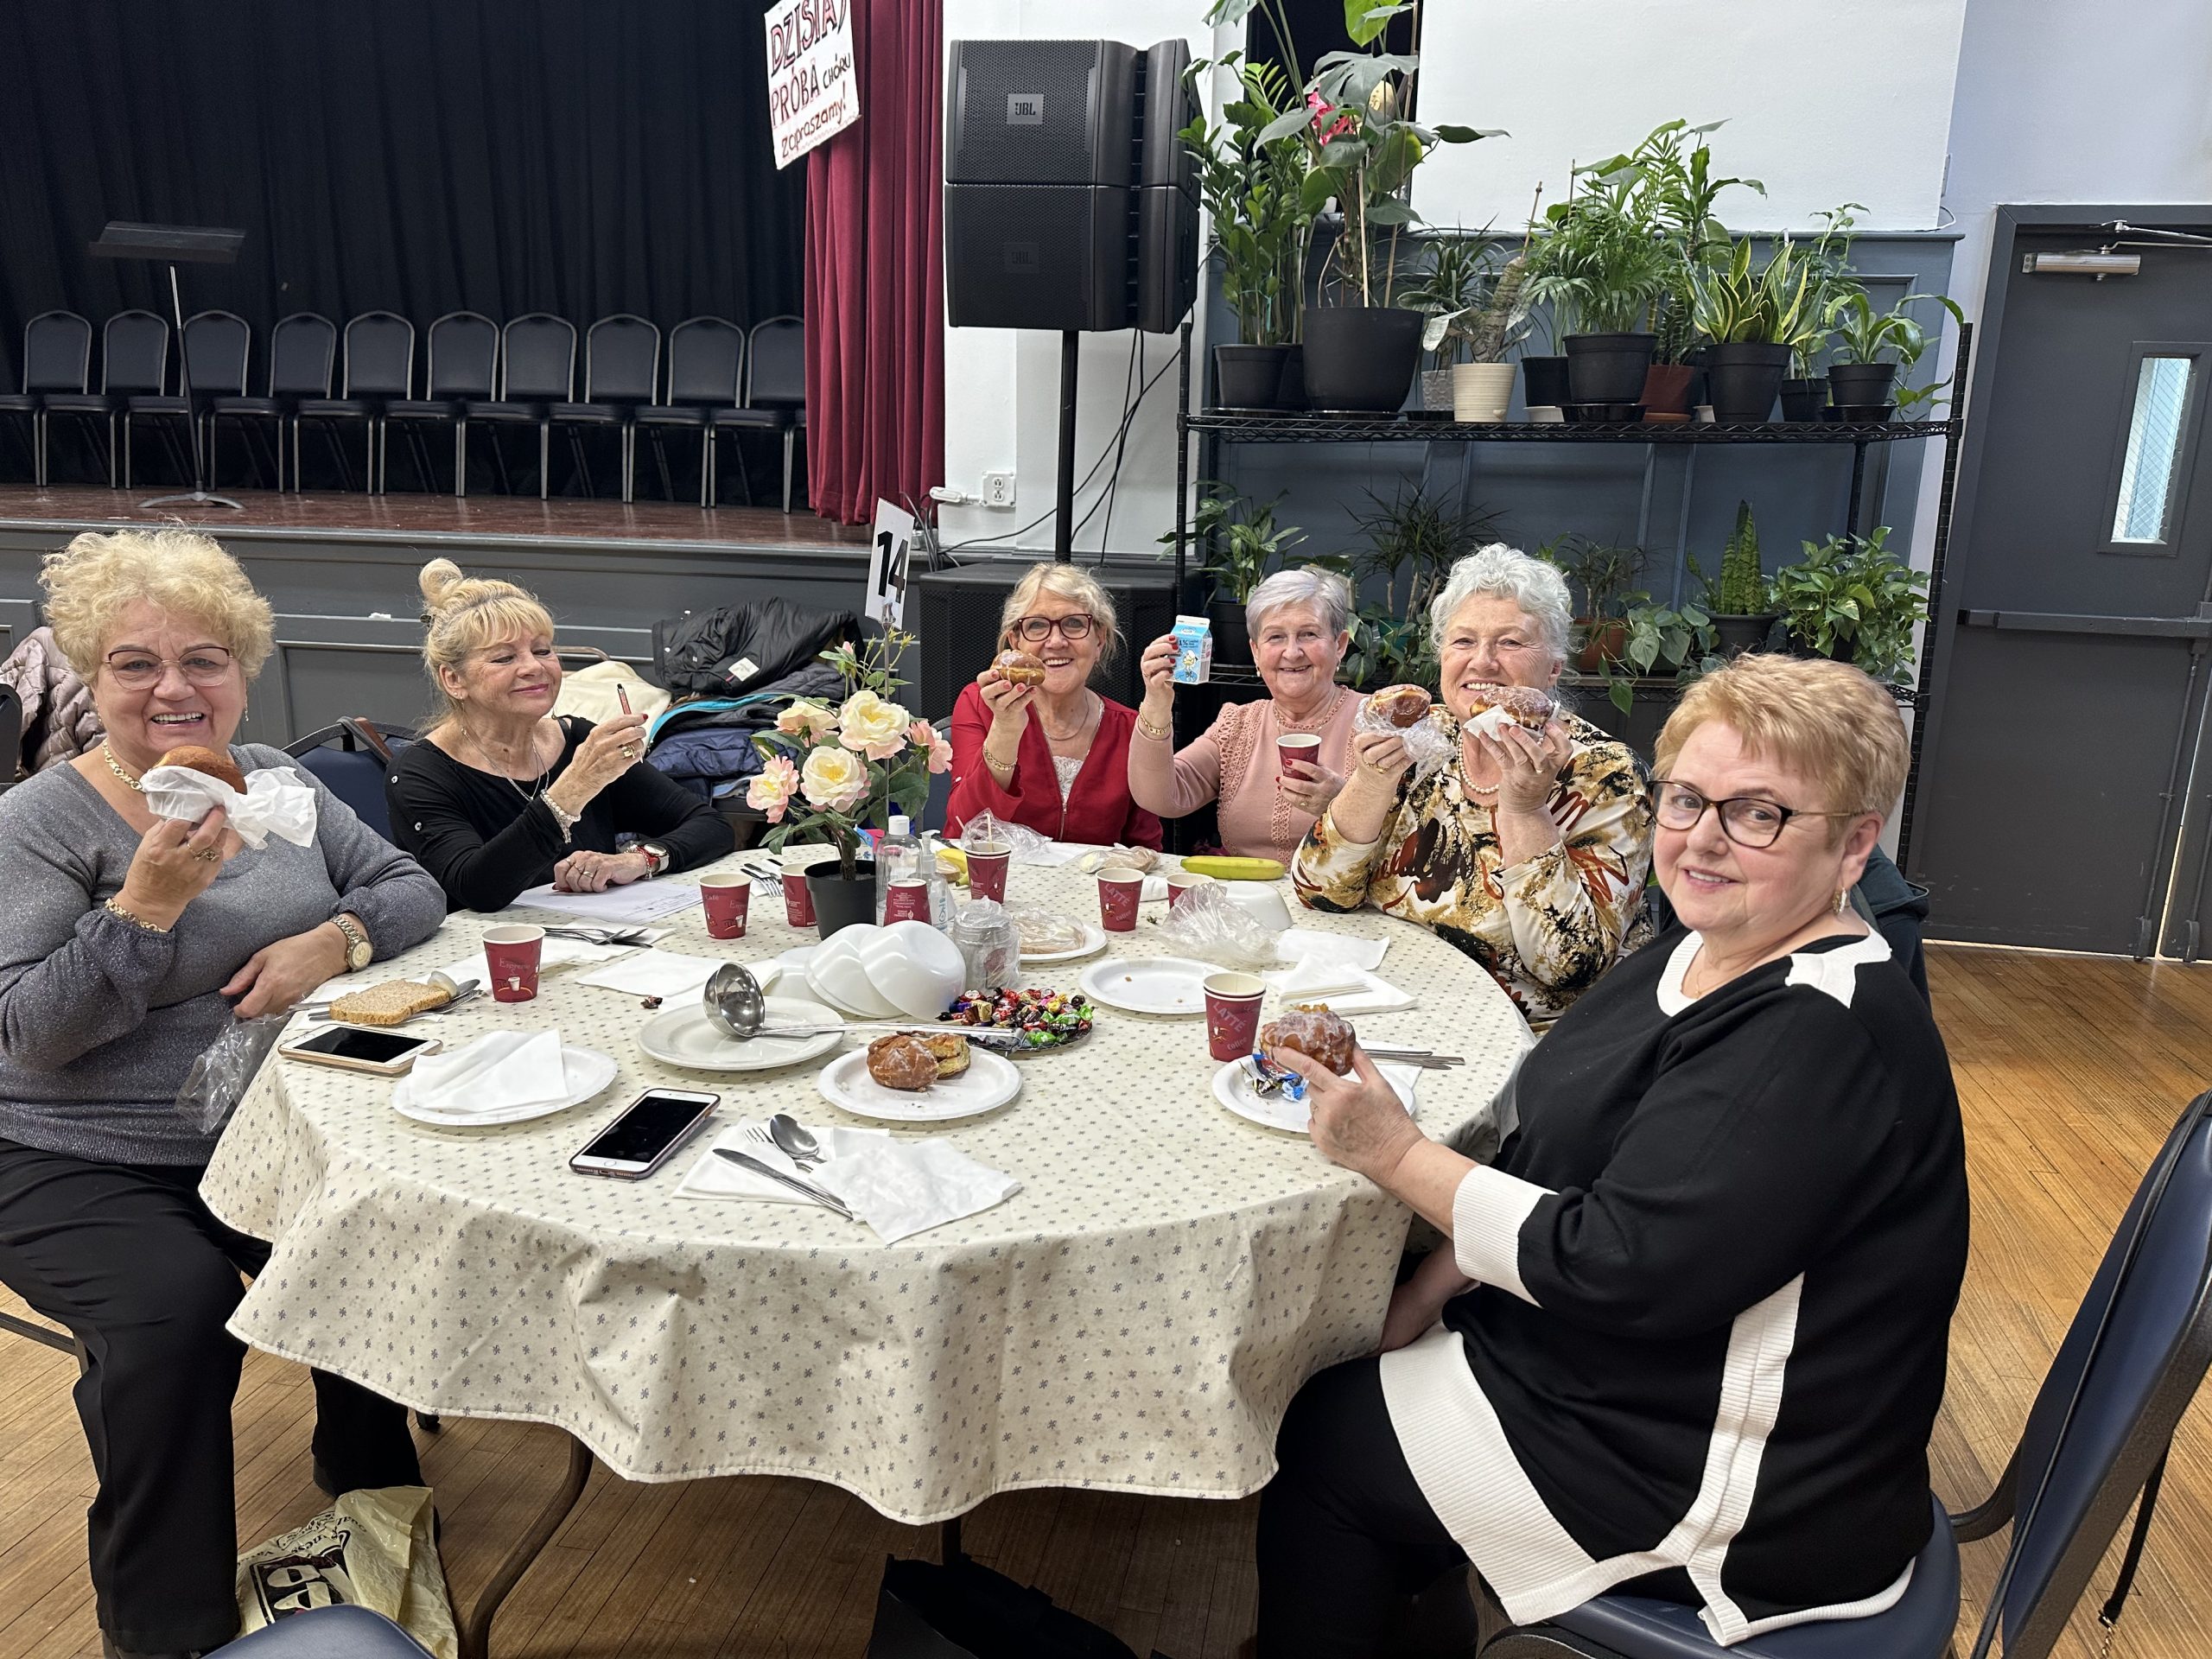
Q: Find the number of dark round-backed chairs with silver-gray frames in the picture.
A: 10